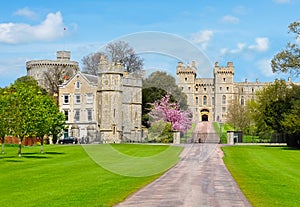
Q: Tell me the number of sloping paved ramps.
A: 1